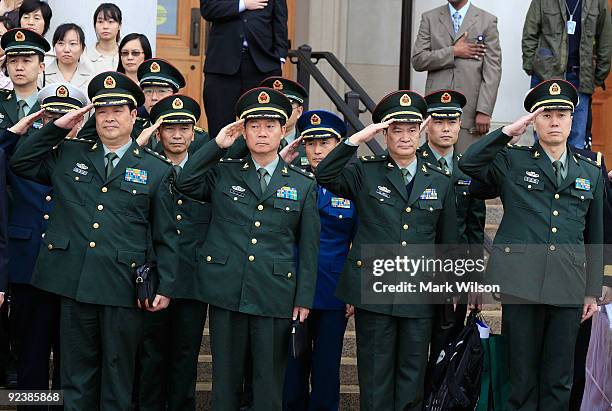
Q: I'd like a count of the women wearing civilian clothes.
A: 4